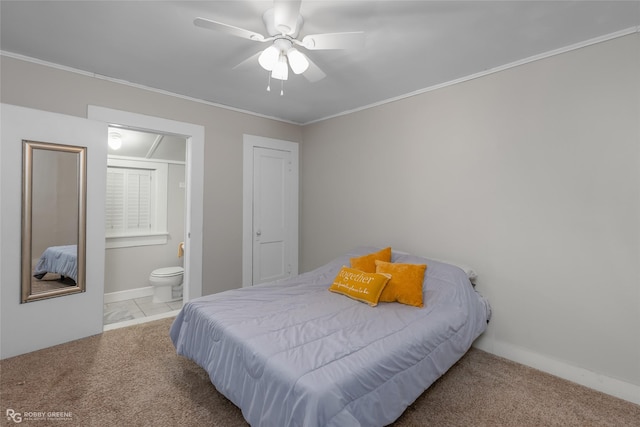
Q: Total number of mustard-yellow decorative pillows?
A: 3